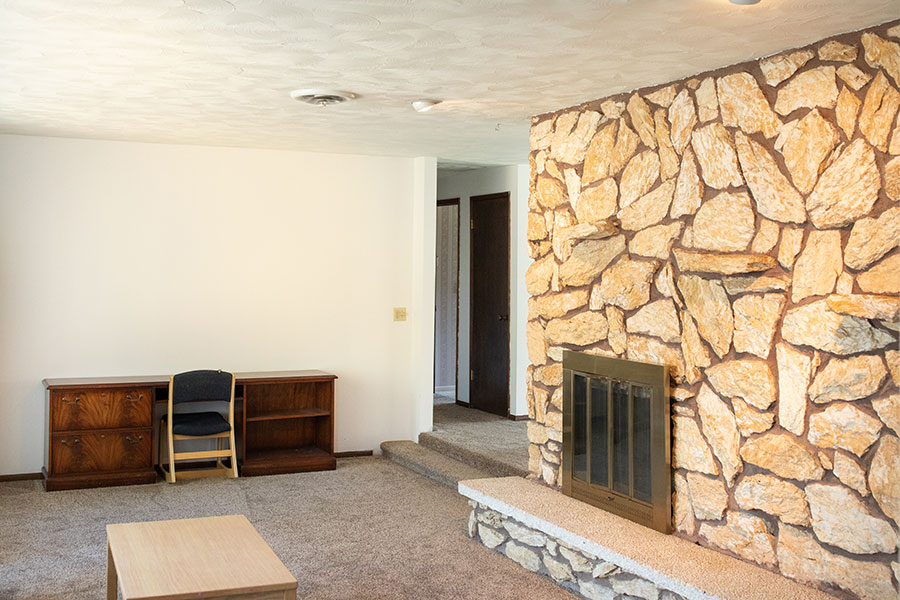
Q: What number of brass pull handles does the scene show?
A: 4